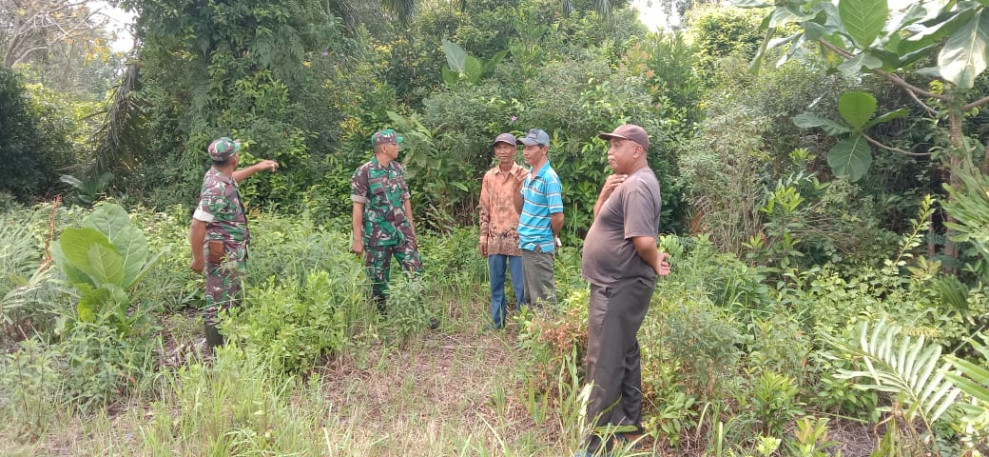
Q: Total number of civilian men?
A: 3